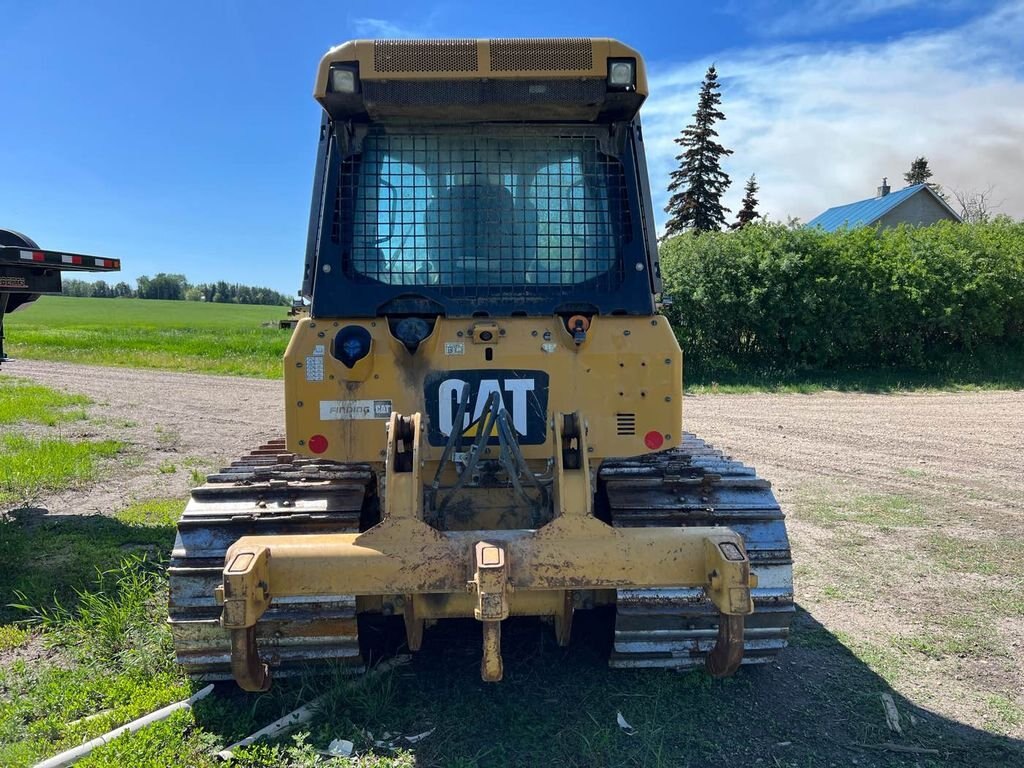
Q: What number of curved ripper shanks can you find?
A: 3